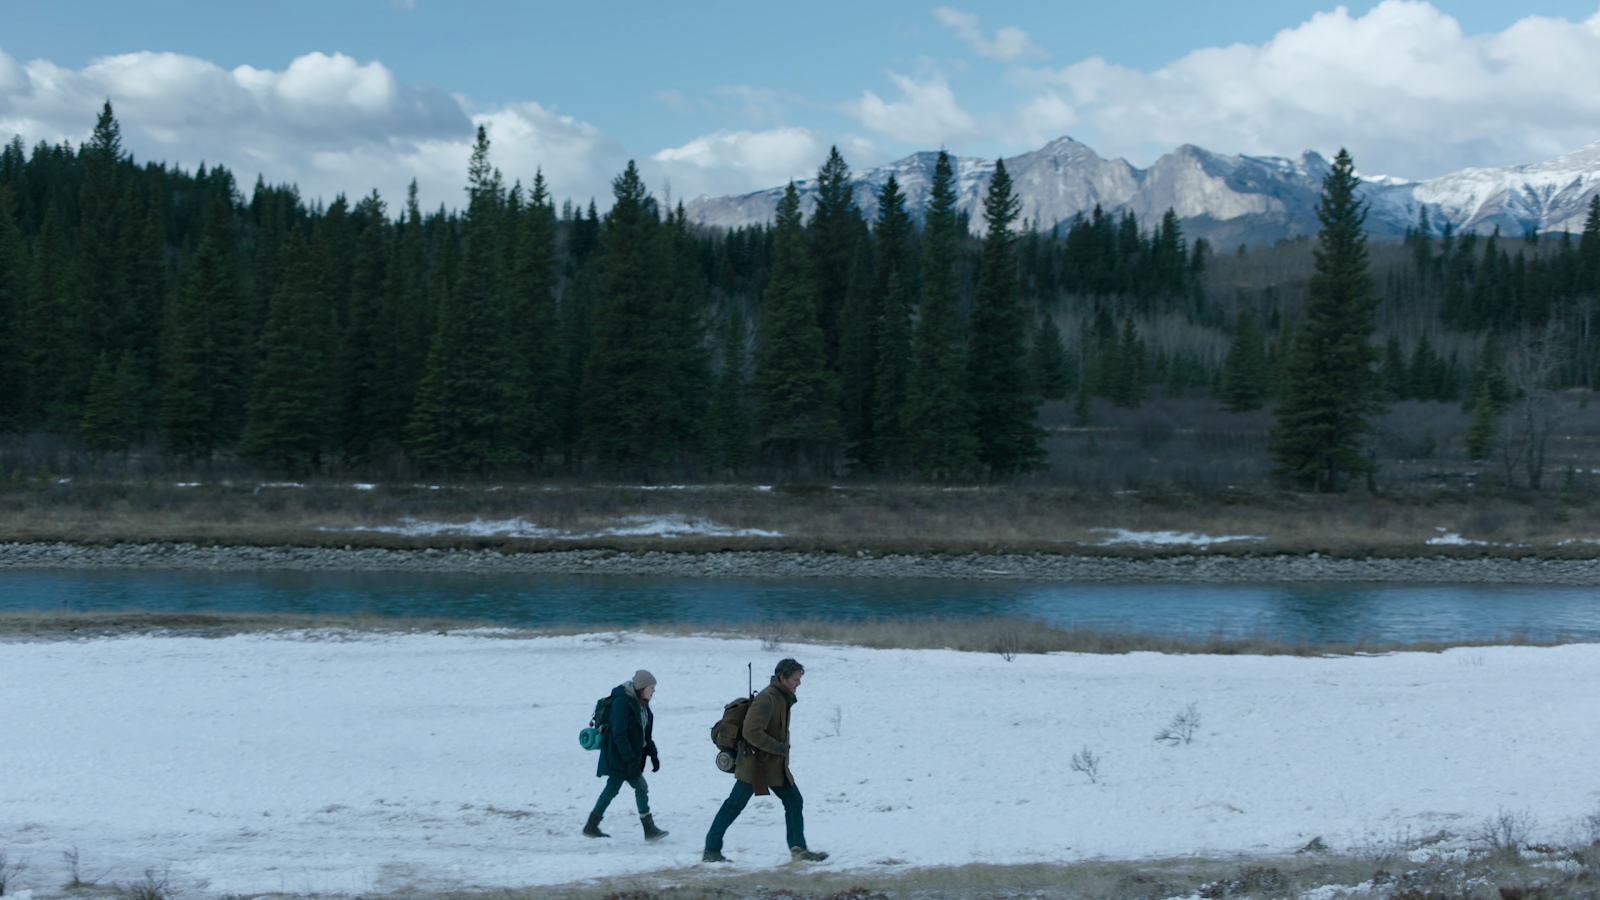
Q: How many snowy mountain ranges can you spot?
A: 1